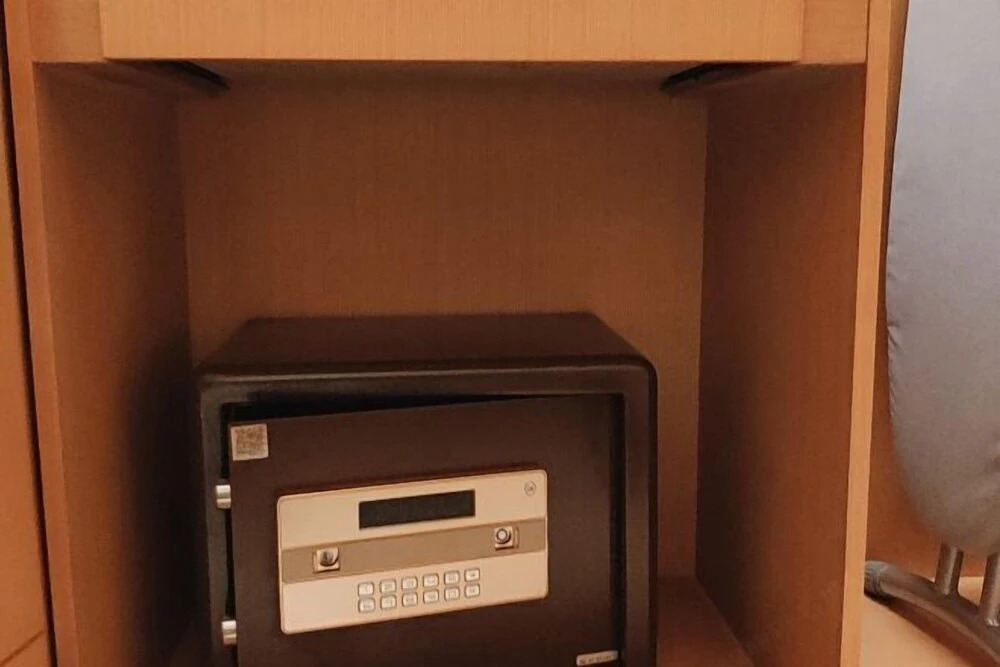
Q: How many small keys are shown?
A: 12